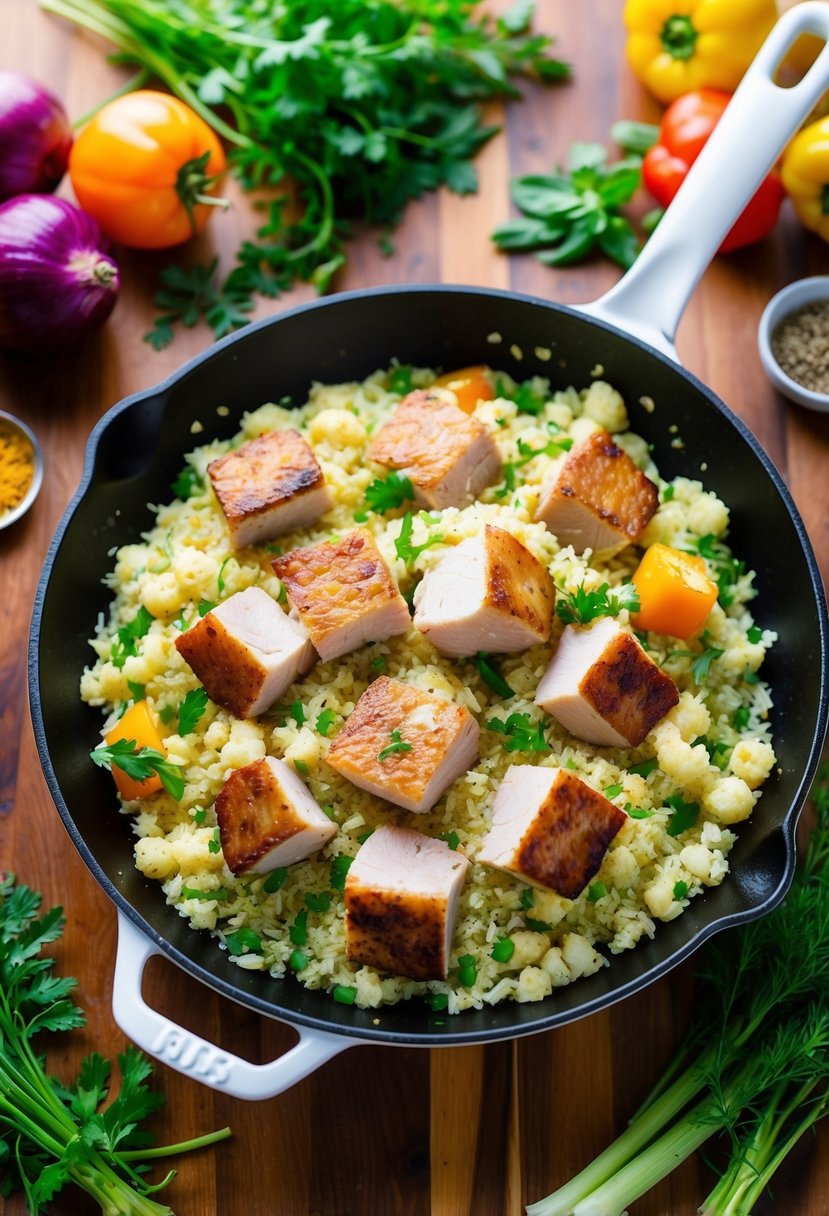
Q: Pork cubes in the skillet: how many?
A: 11